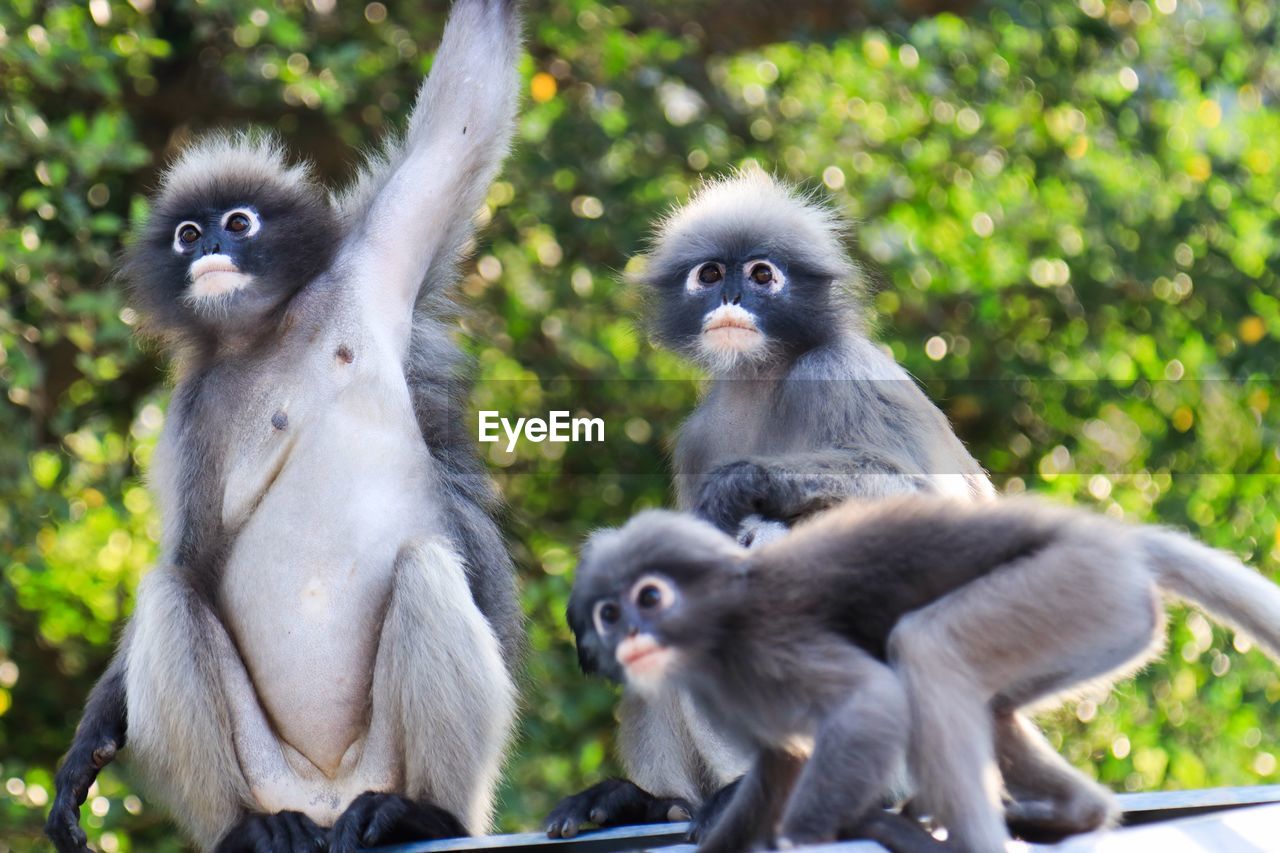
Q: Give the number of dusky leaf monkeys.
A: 3